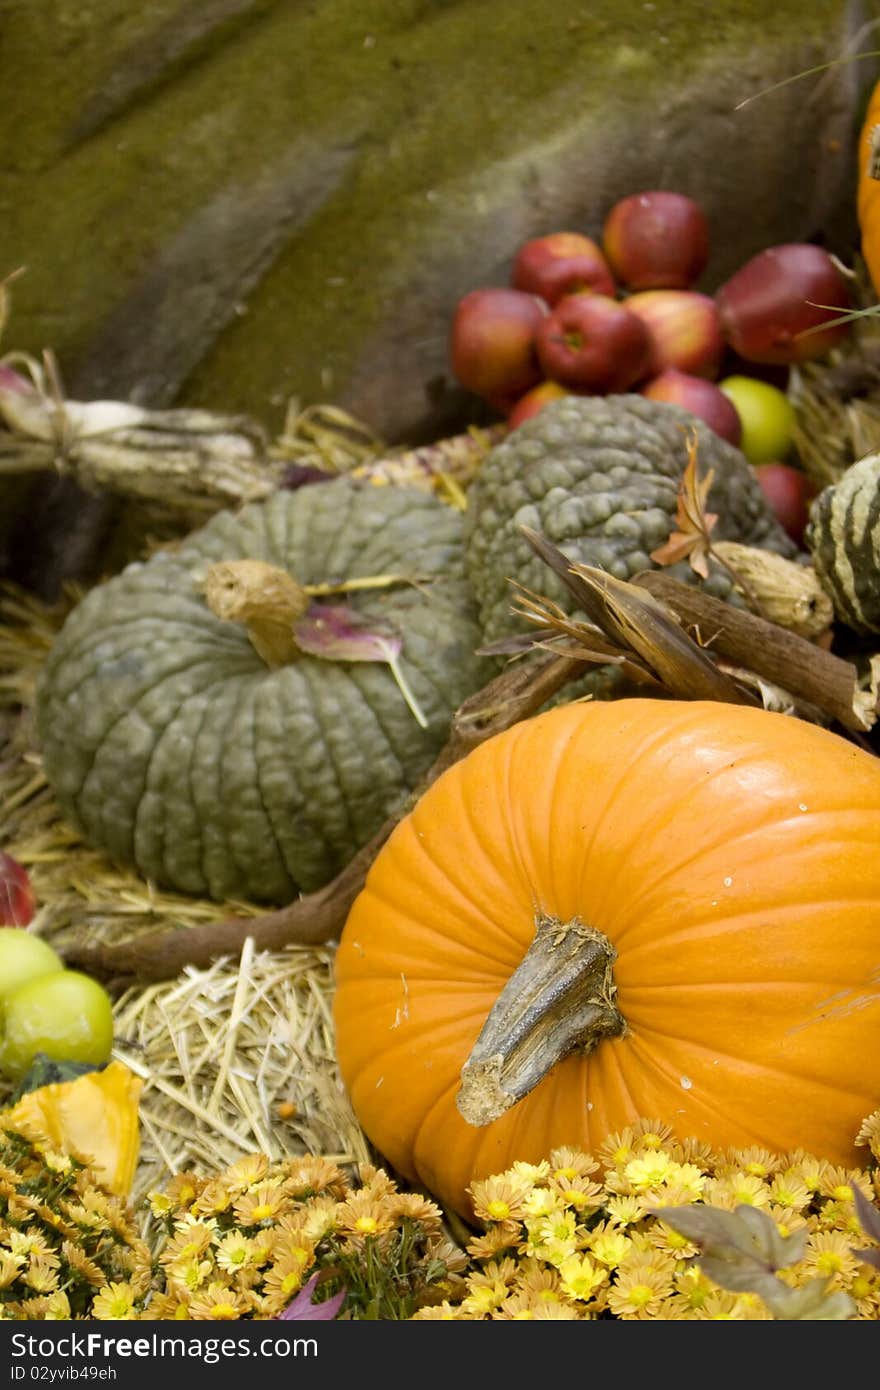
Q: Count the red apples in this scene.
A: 10